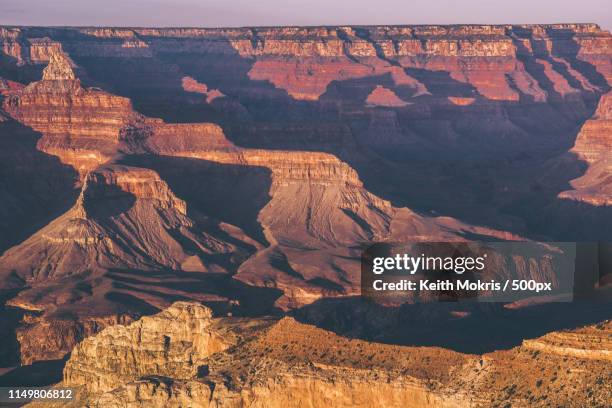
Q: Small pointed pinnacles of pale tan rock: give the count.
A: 1